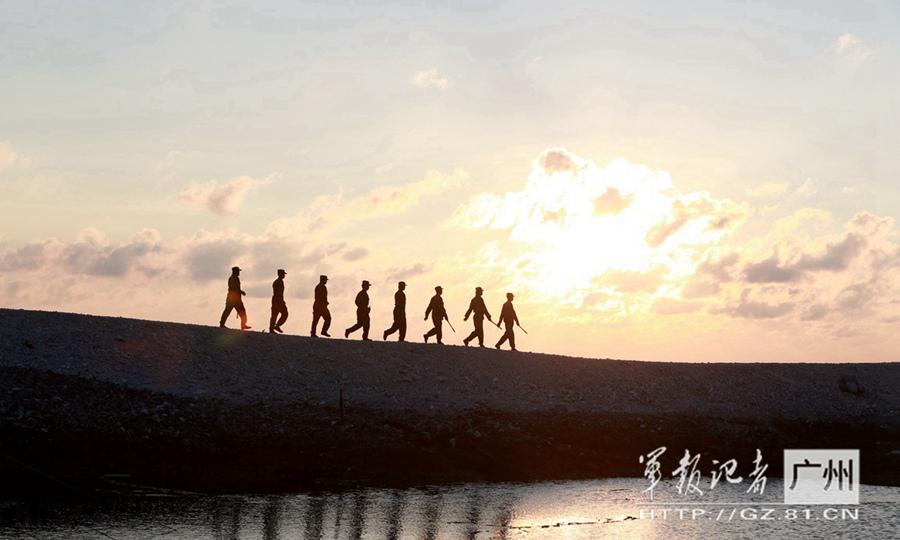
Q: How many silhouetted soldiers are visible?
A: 8